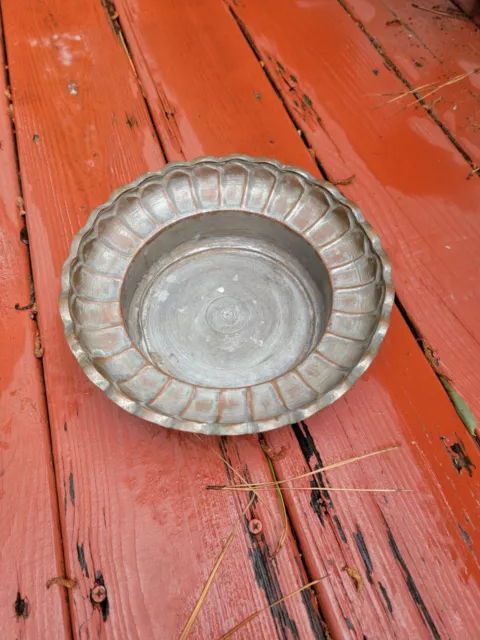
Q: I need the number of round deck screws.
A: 2